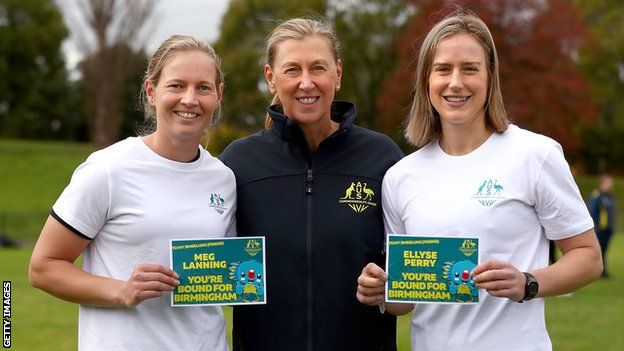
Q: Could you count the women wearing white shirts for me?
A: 2